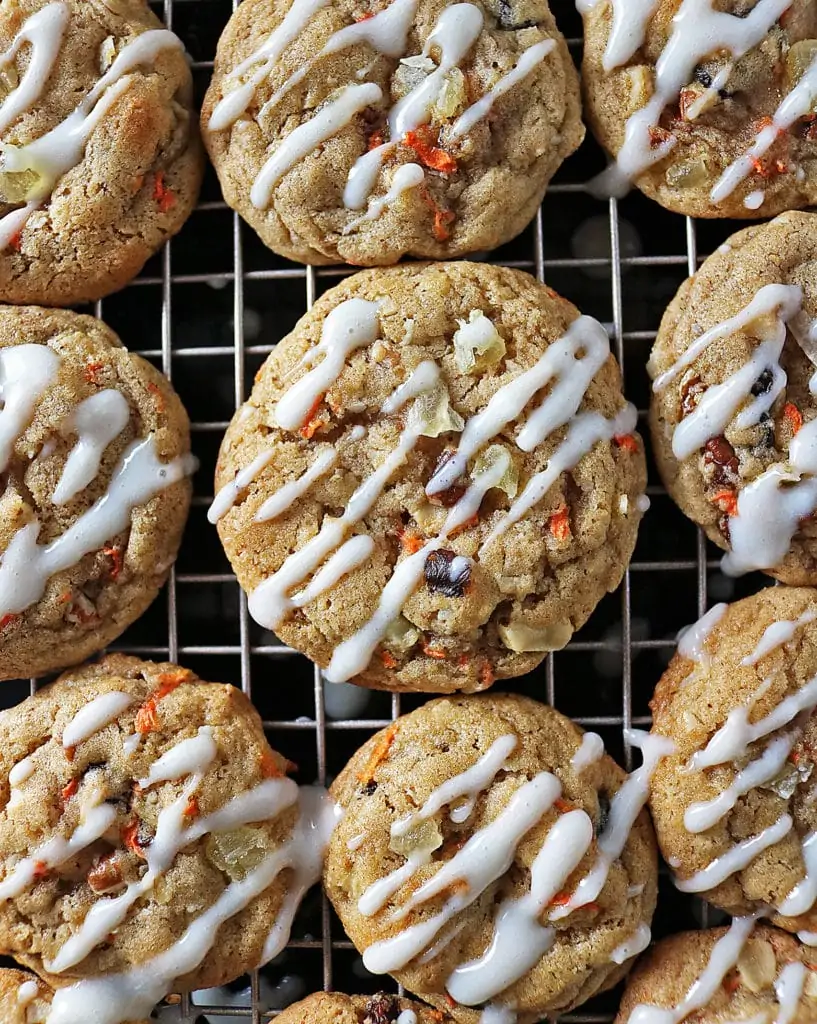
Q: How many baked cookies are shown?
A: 12